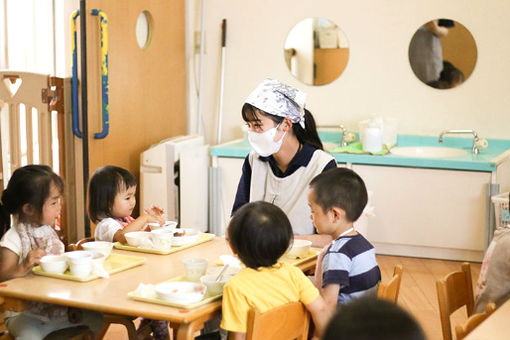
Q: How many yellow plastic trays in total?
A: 4